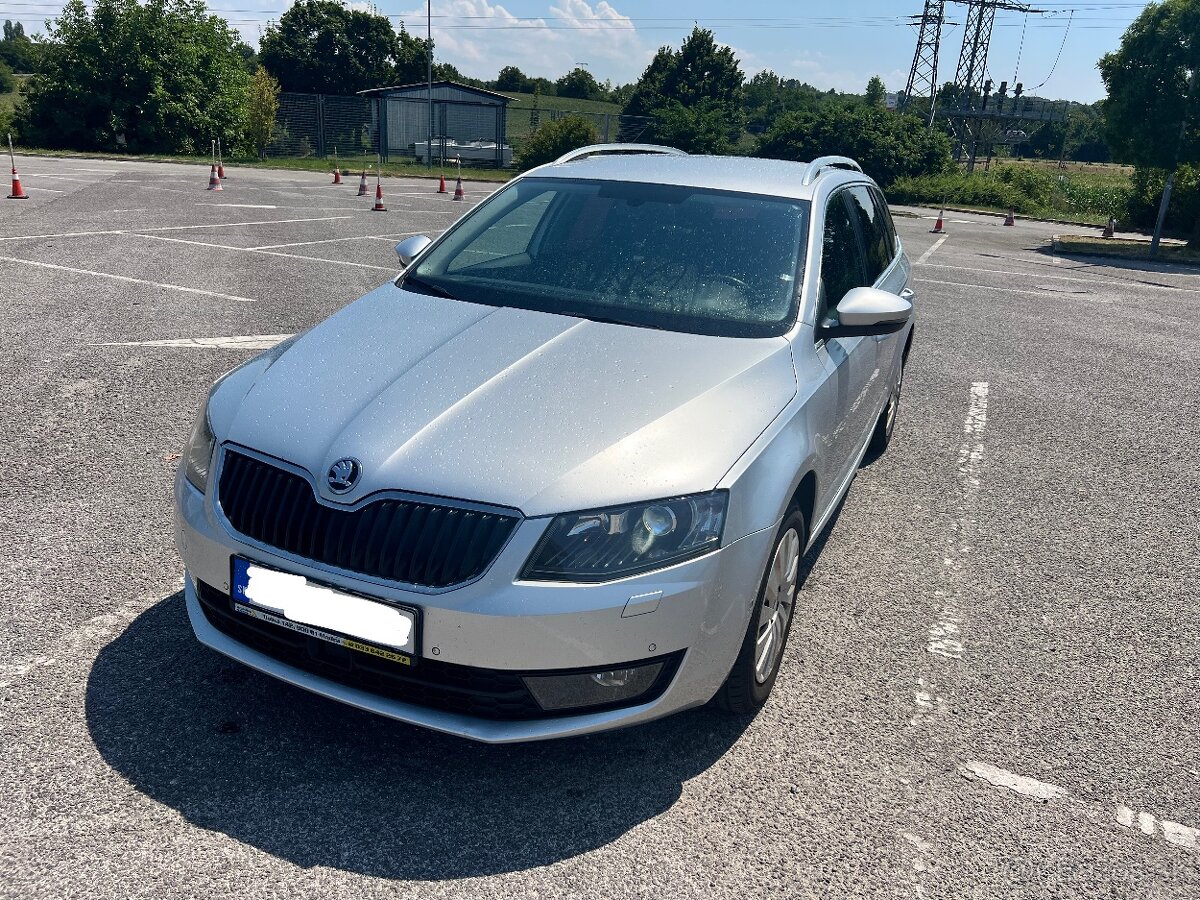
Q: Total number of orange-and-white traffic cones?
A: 11